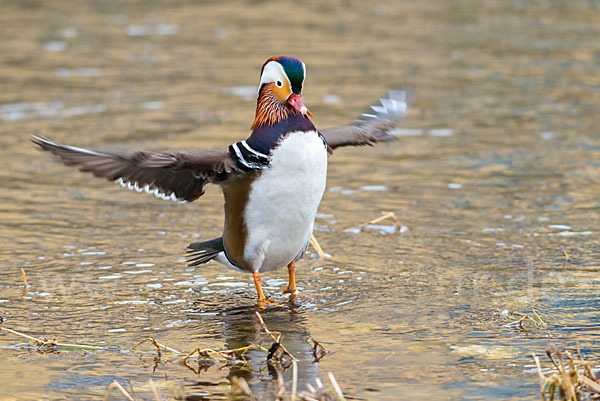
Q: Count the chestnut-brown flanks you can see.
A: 1